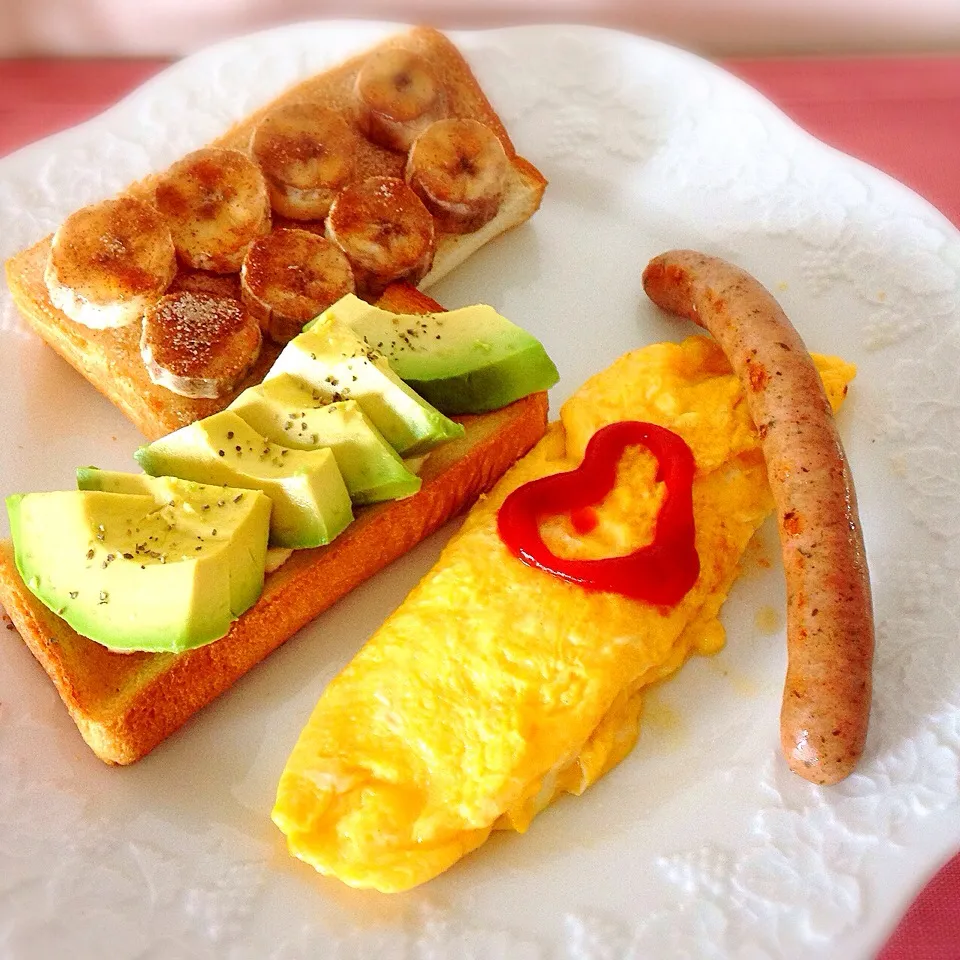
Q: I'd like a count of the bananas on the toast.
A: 8